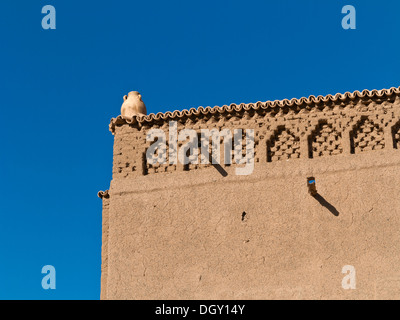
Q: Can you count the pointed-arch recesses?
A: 7